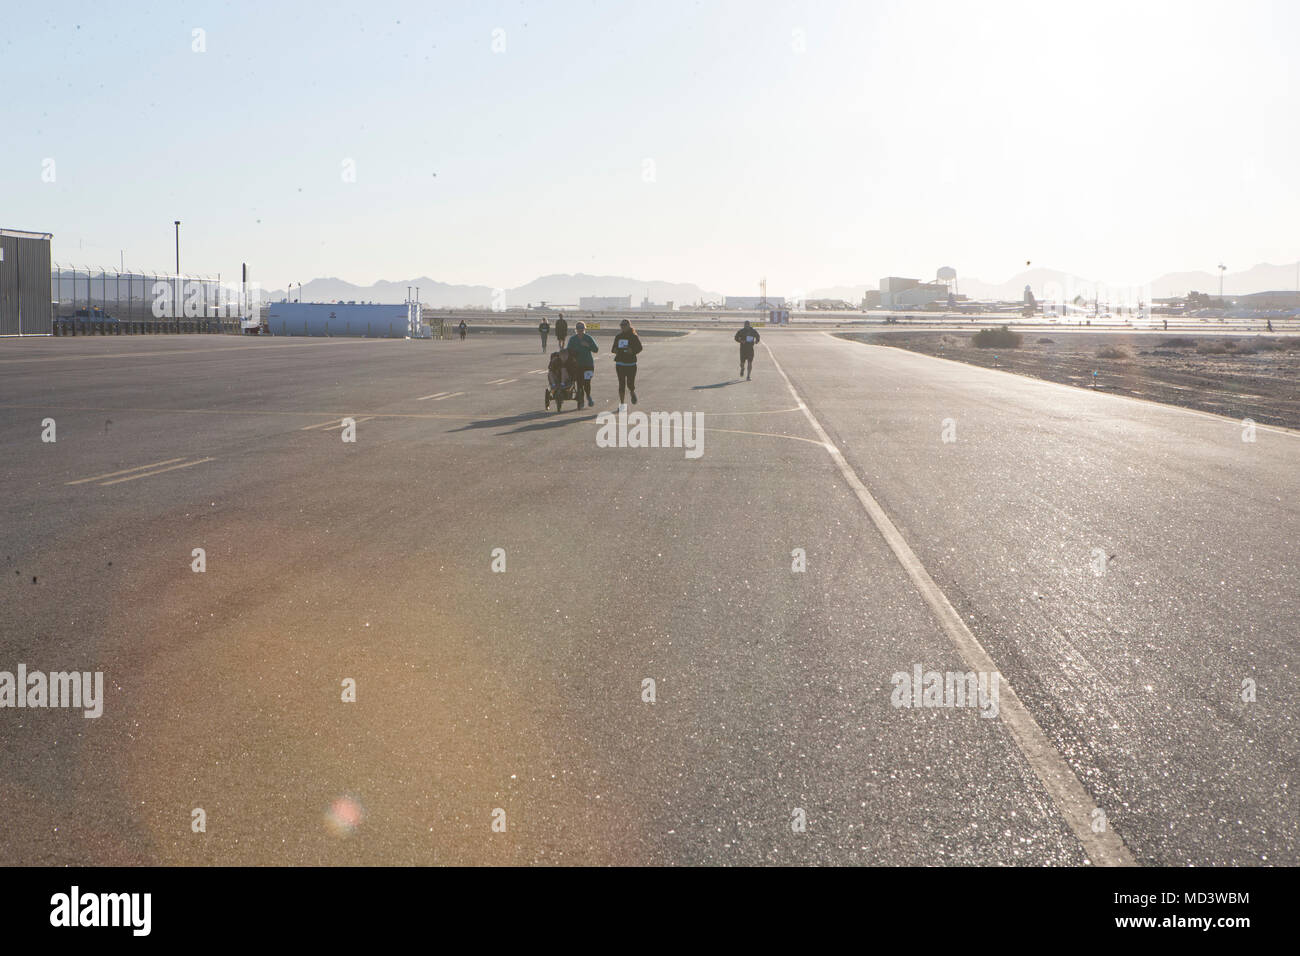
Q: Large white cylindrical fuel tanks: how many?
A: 1